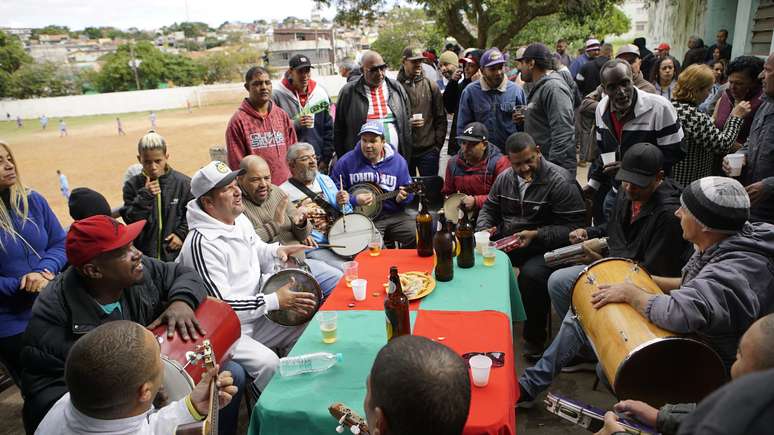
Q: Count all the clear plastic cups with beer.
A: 4